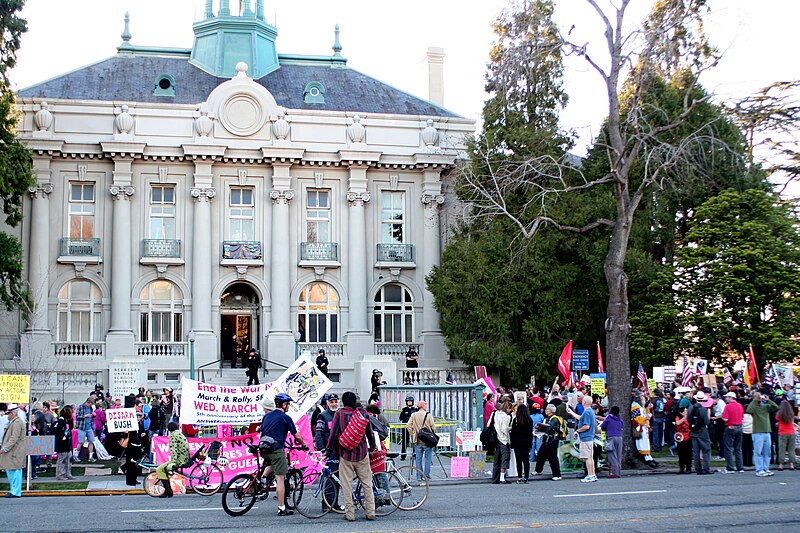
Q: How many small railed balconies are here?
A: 5